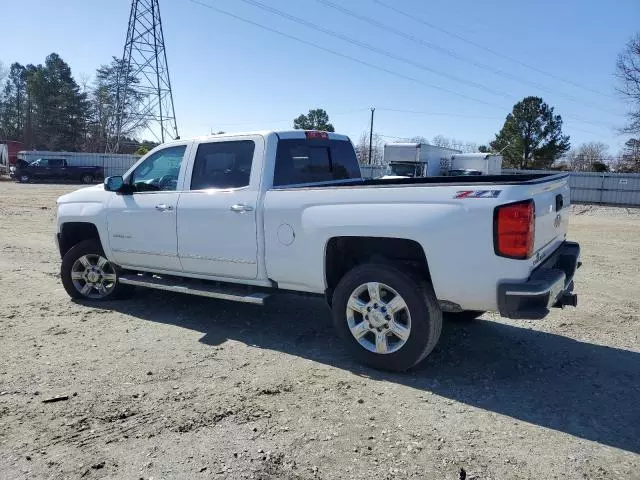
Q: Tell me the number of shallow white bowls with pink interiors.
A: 0